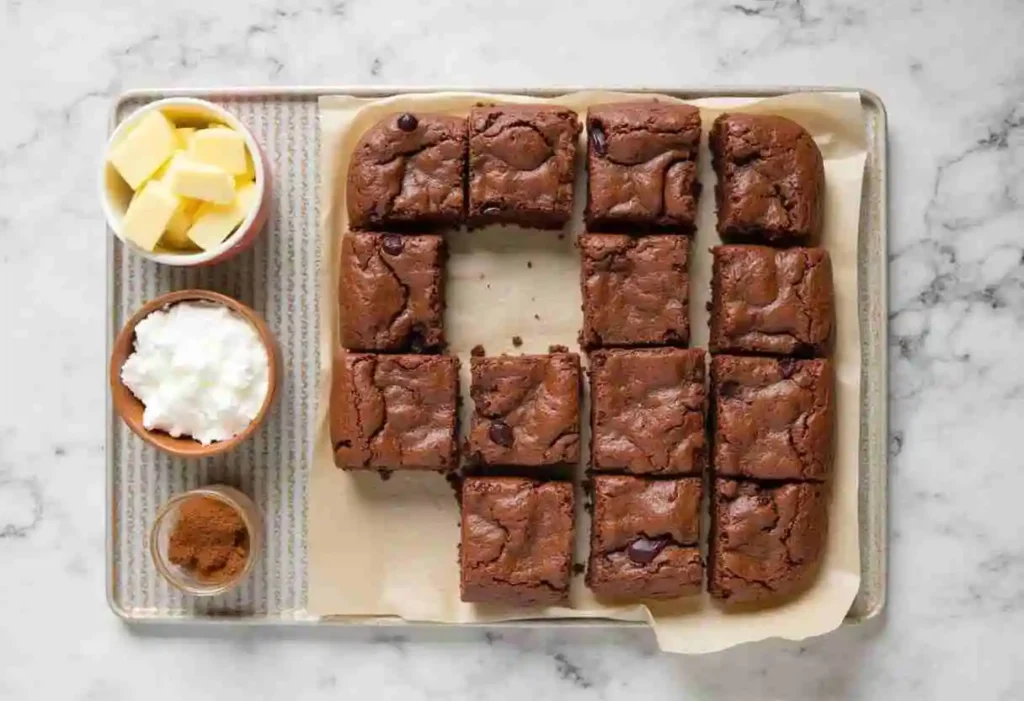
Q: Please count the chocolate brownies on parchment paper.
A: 14